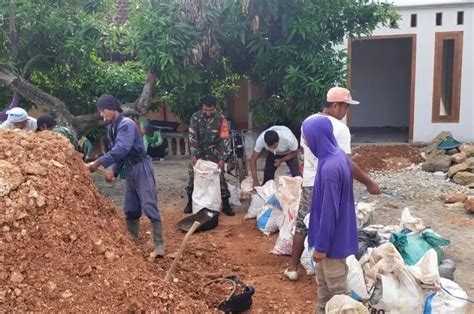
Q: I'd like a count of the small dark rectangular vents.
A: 3